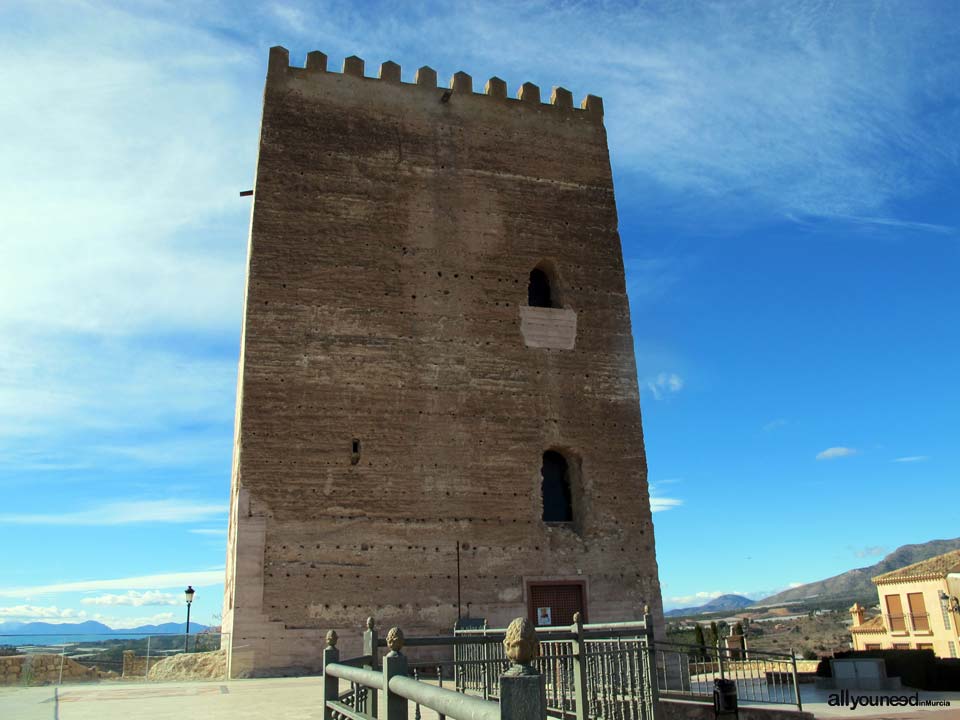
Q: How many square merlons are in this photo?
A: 10